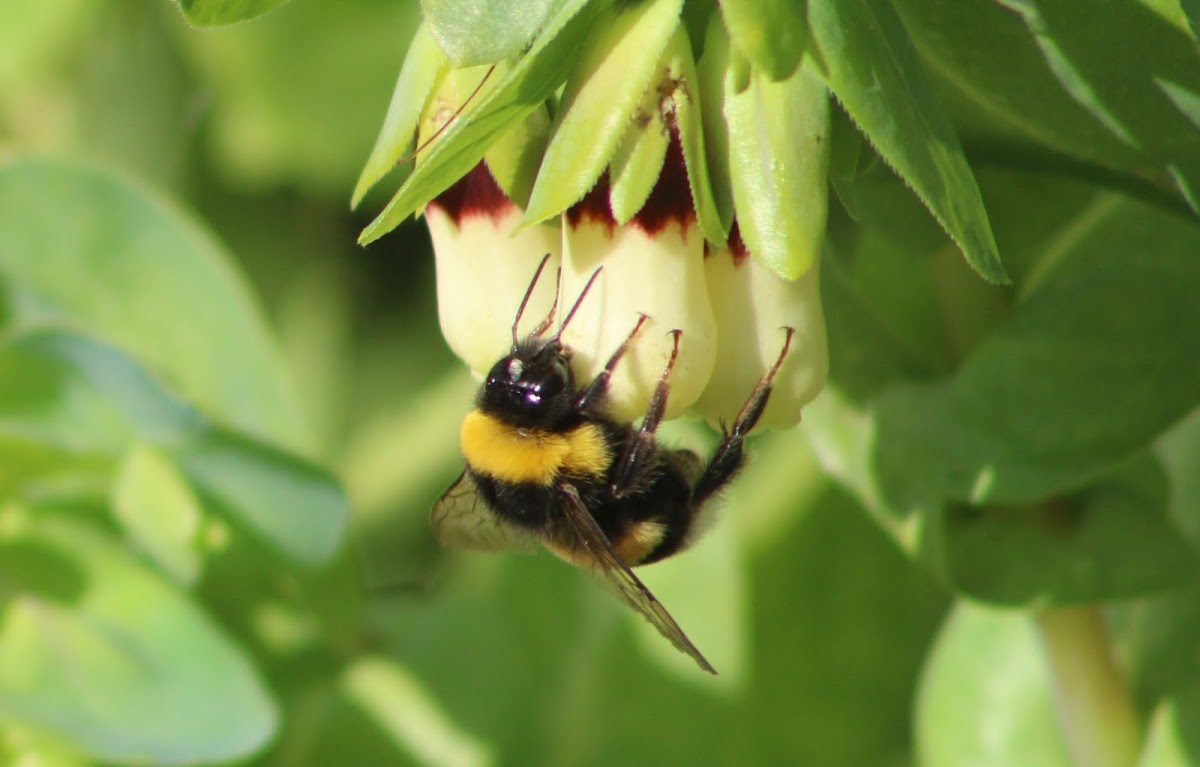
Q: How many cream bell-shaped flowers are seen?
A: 3